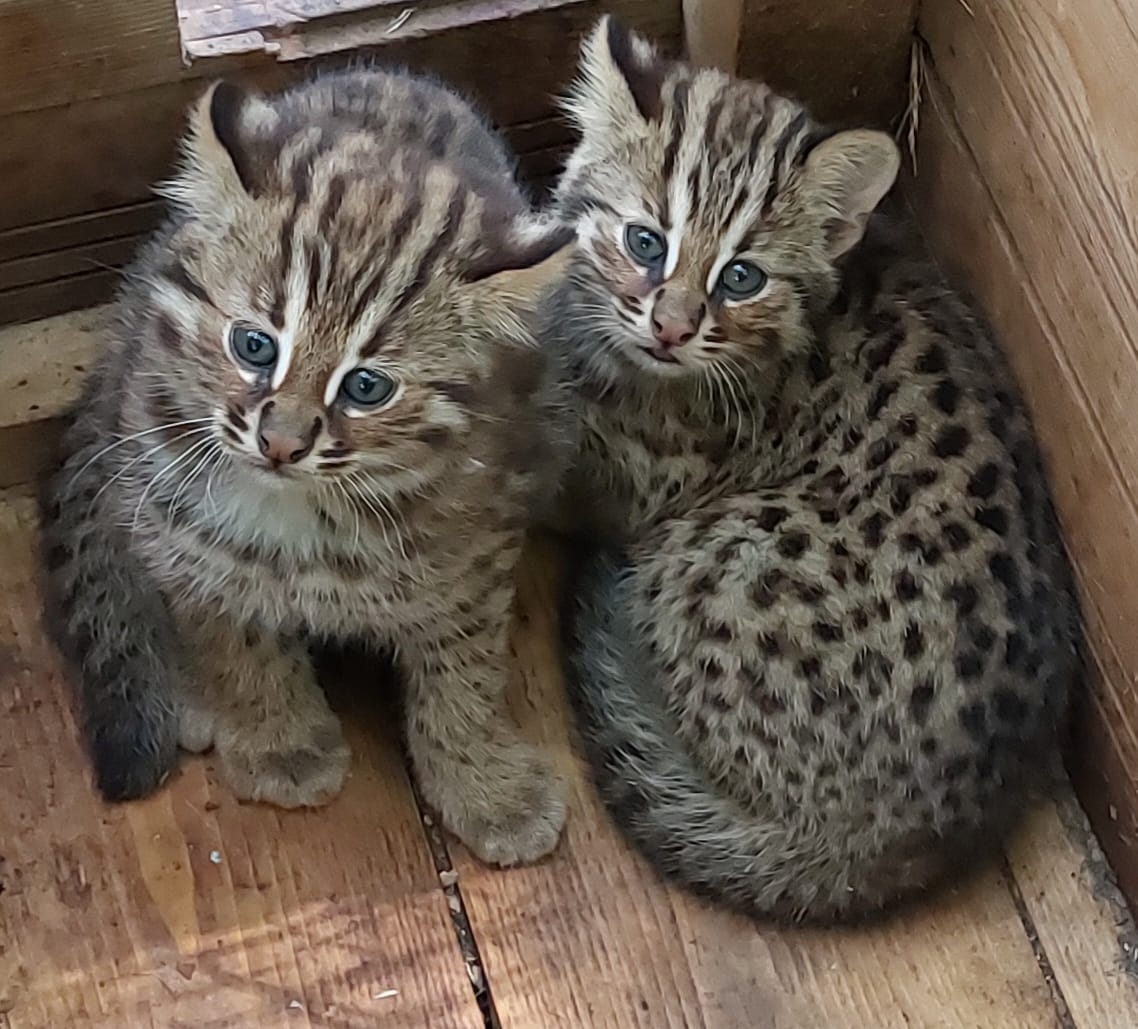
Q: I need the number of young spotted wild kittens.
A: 2